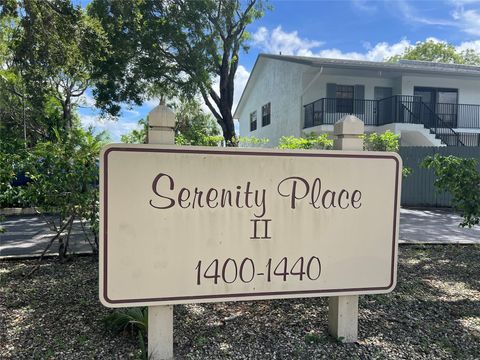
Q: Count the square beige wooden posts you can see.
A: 2